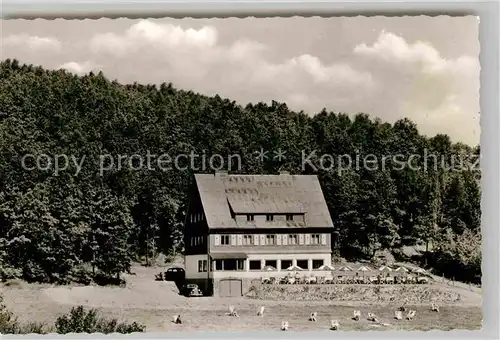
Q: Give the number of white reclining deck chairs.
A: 11